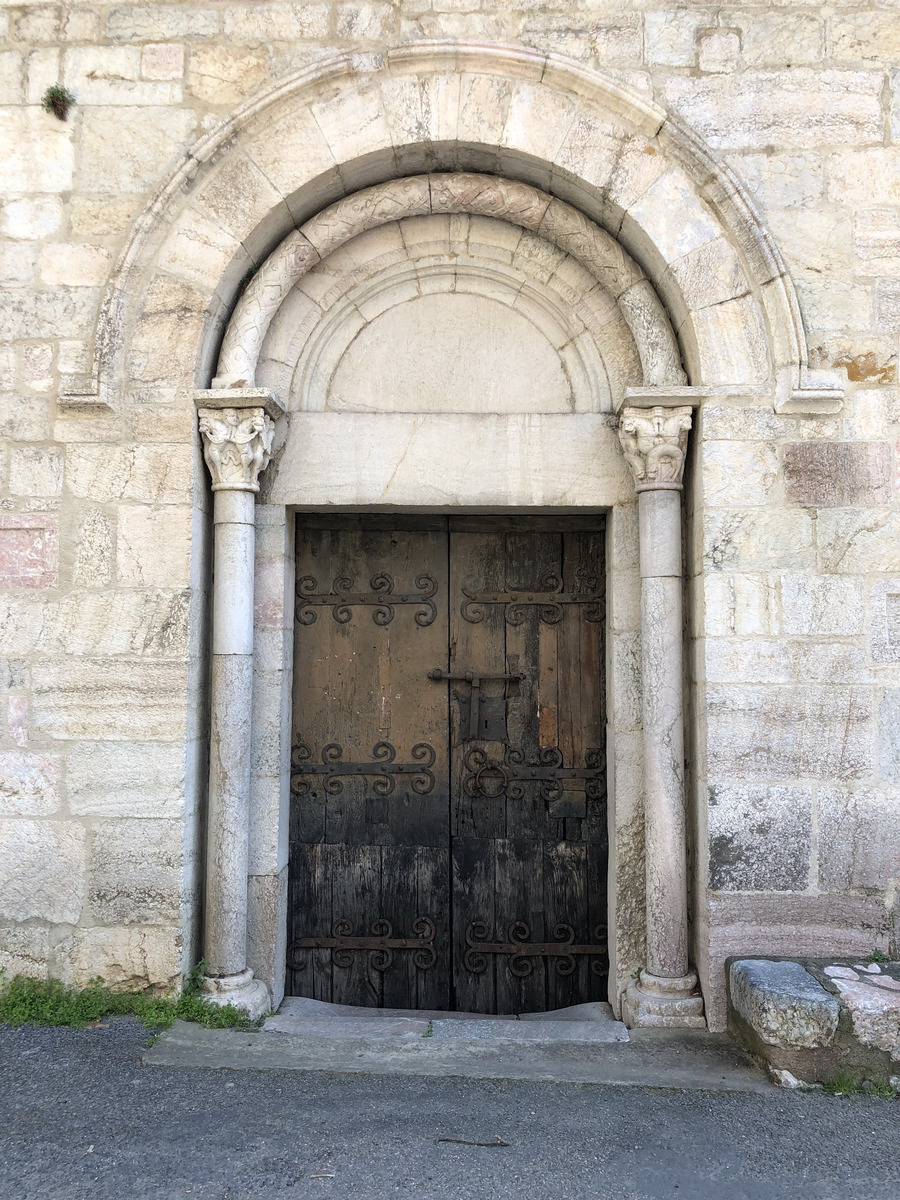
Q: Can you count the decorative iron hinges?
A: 6